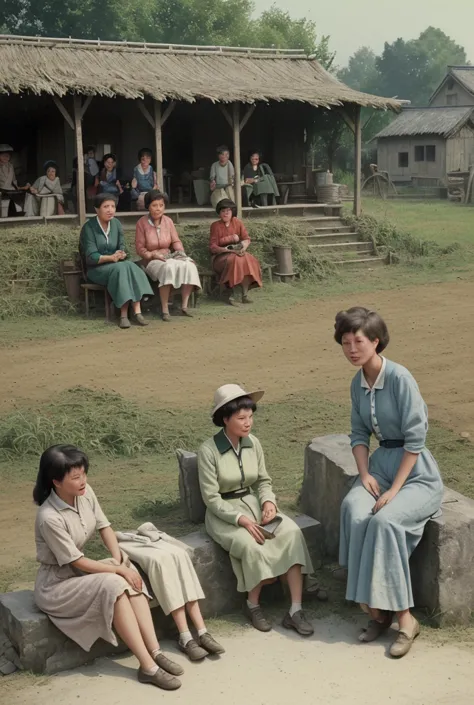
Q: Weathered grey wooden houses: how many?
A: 2